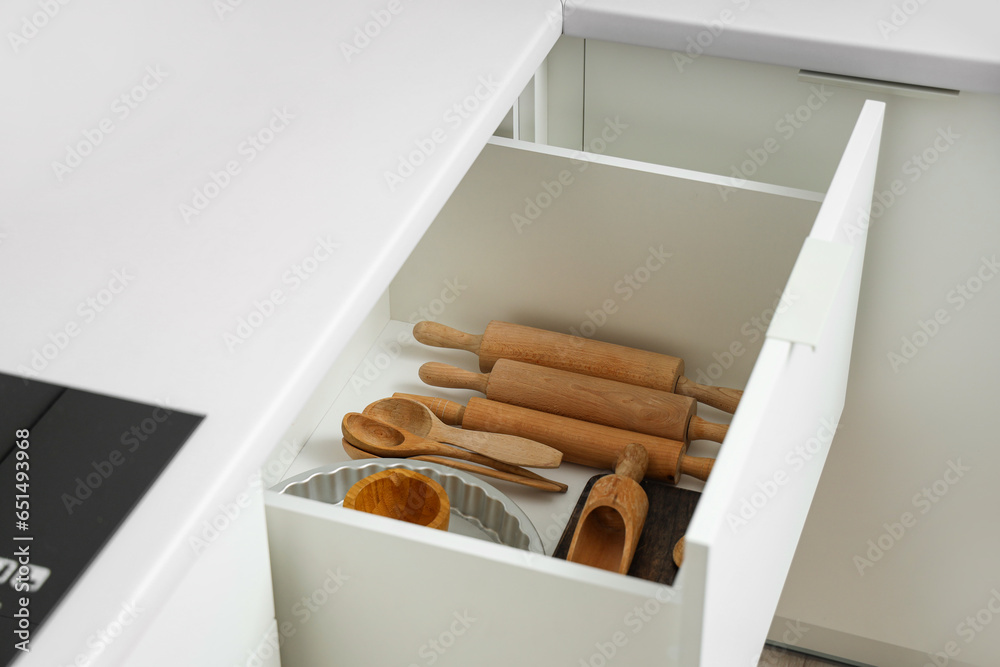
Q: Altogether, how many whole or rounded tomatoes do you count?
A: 0